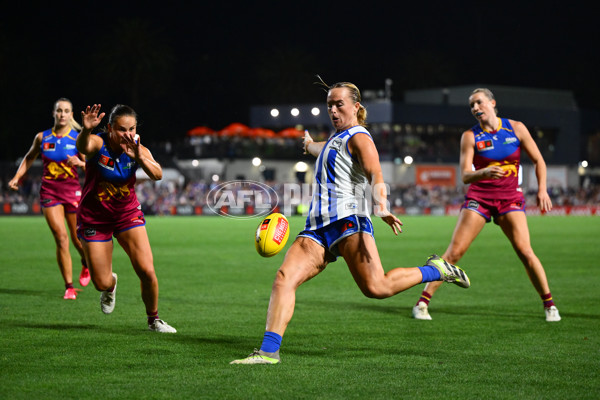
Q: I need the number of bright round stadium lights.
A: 9